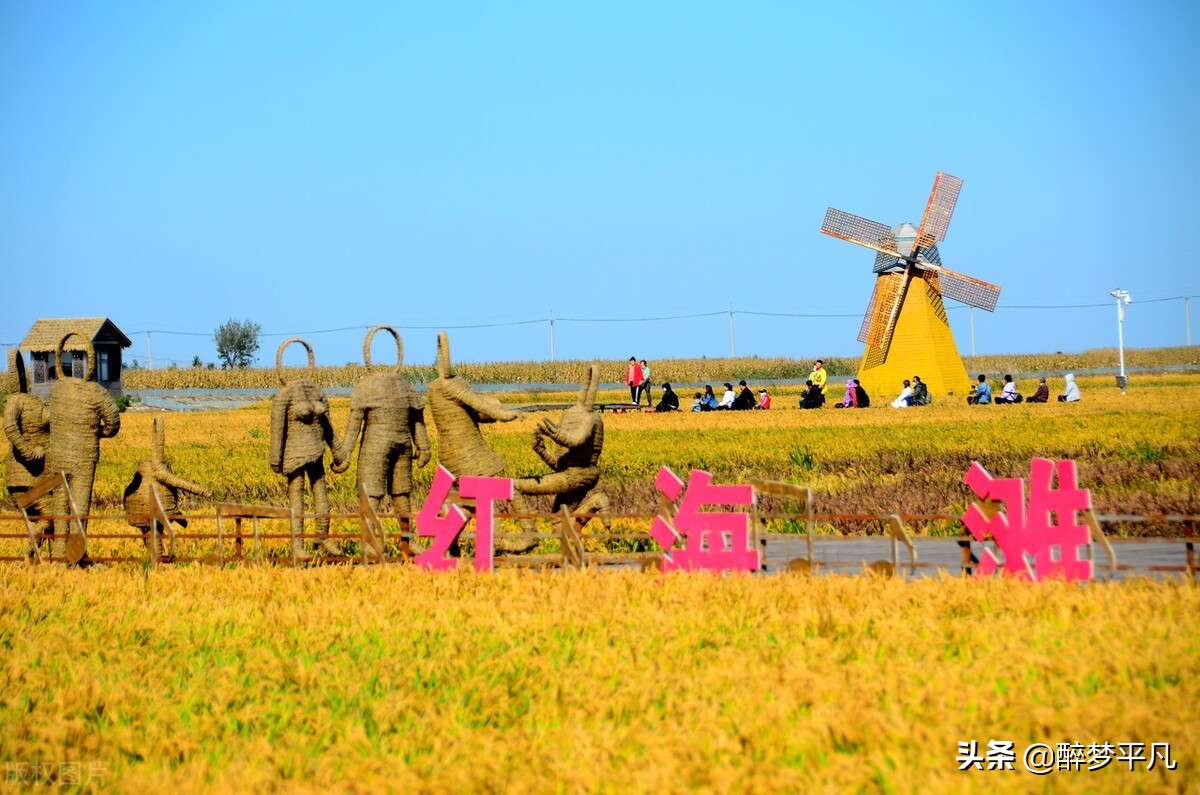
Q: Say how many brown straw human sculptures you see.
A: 7